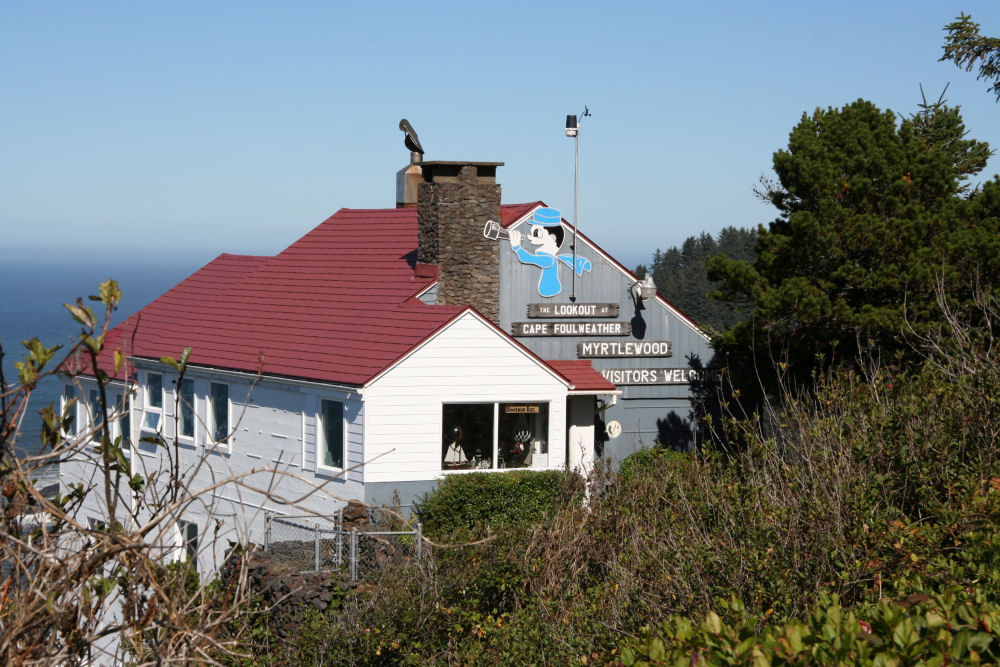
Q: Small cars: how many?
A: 0